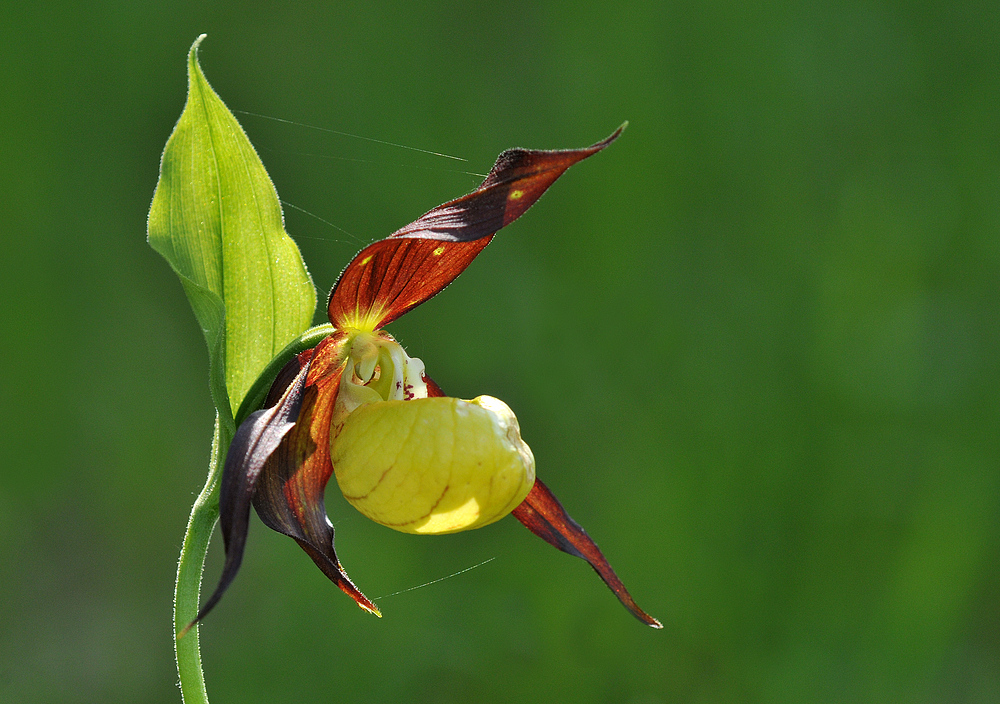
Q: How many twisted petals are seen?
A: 4